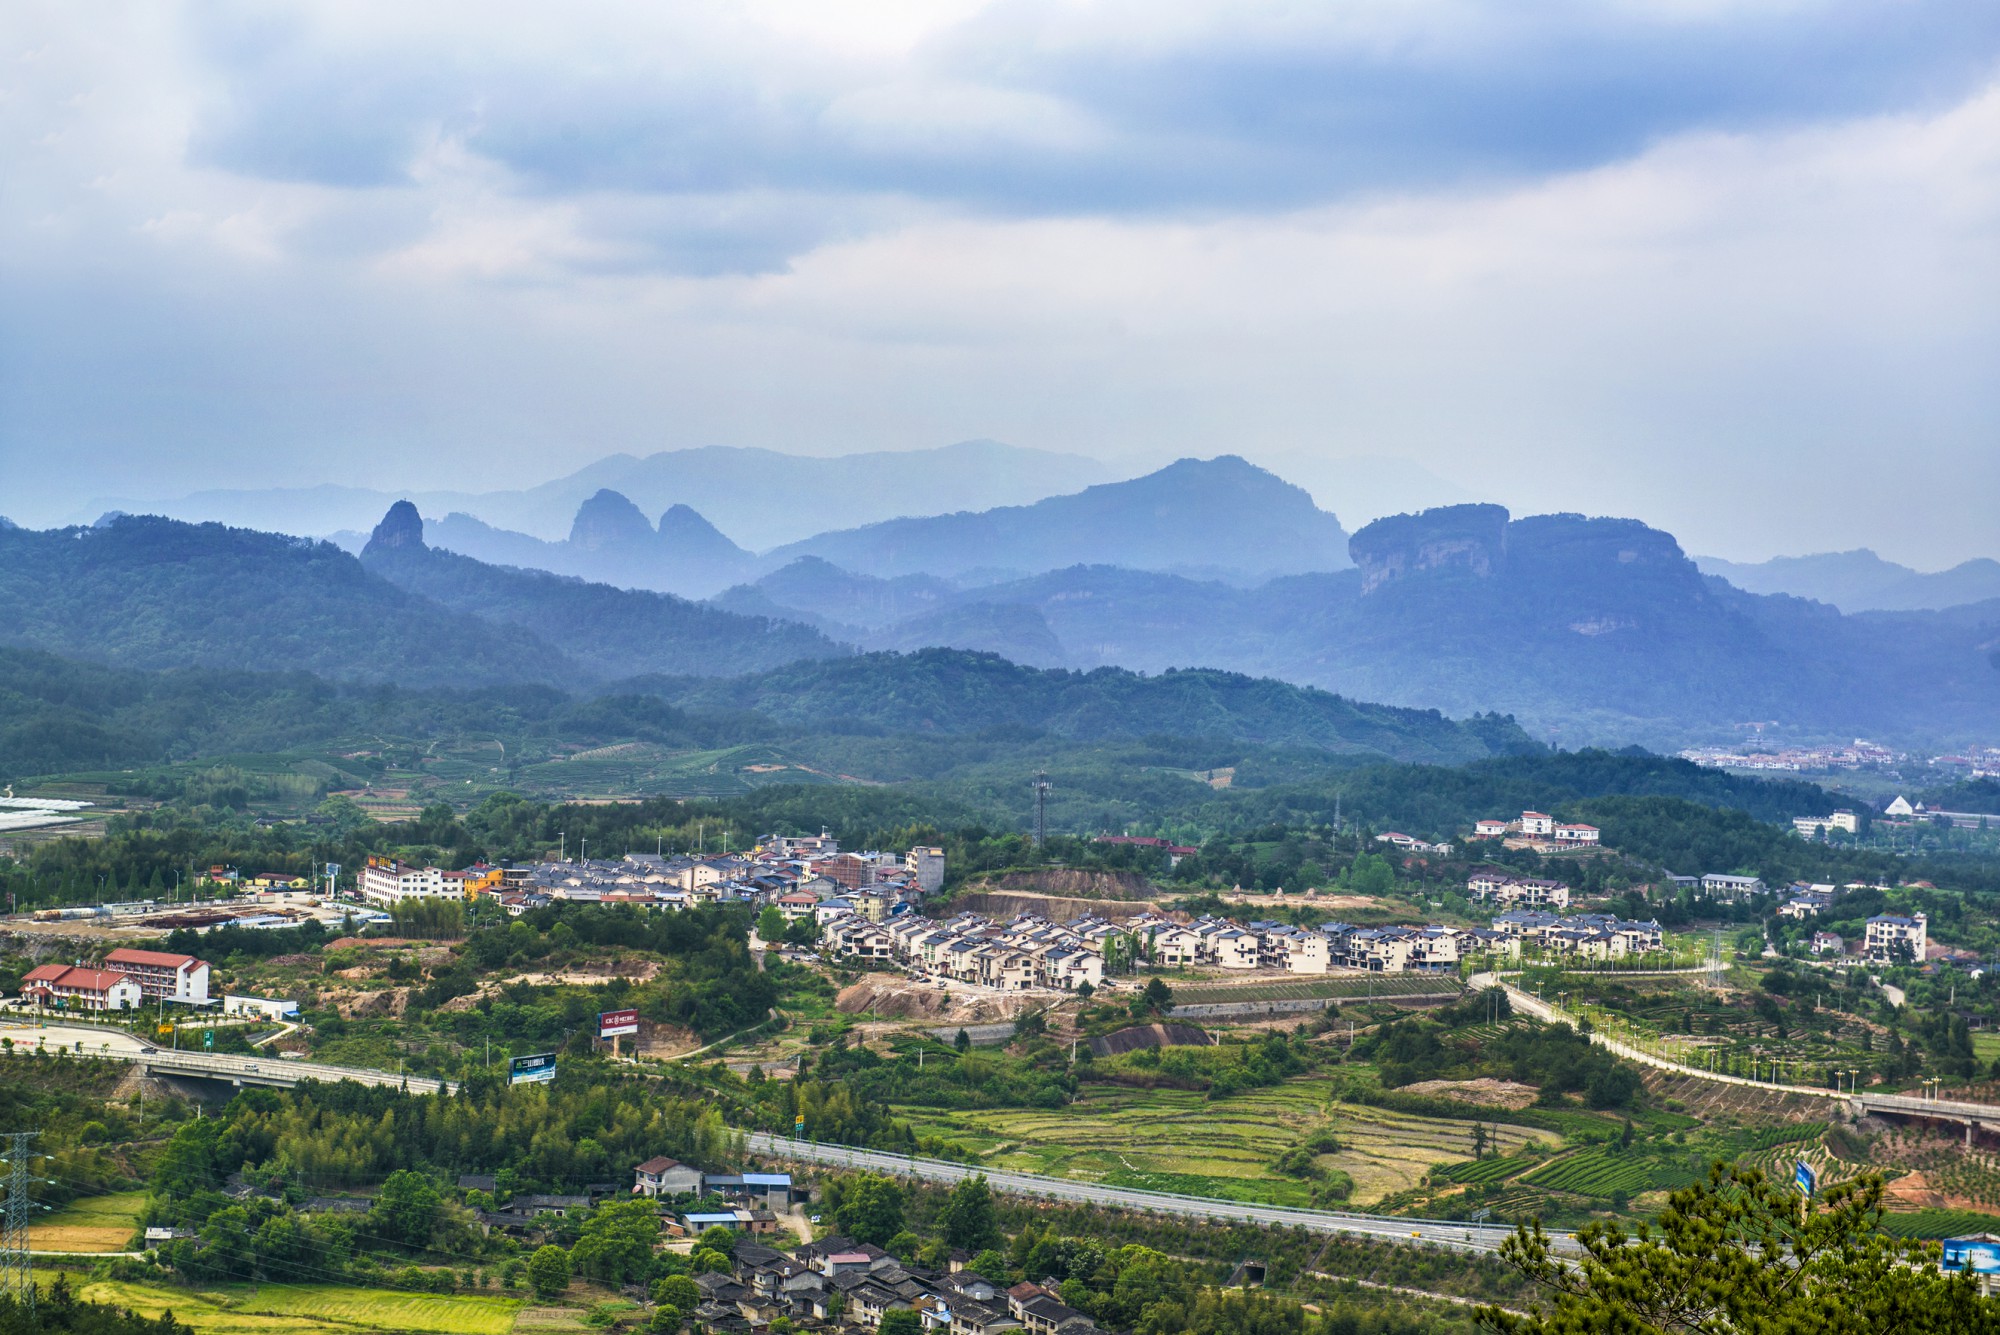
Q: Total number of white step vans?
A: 1